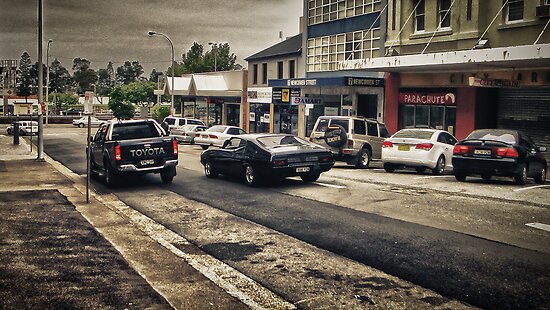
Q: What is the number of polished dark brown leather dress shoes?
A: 0